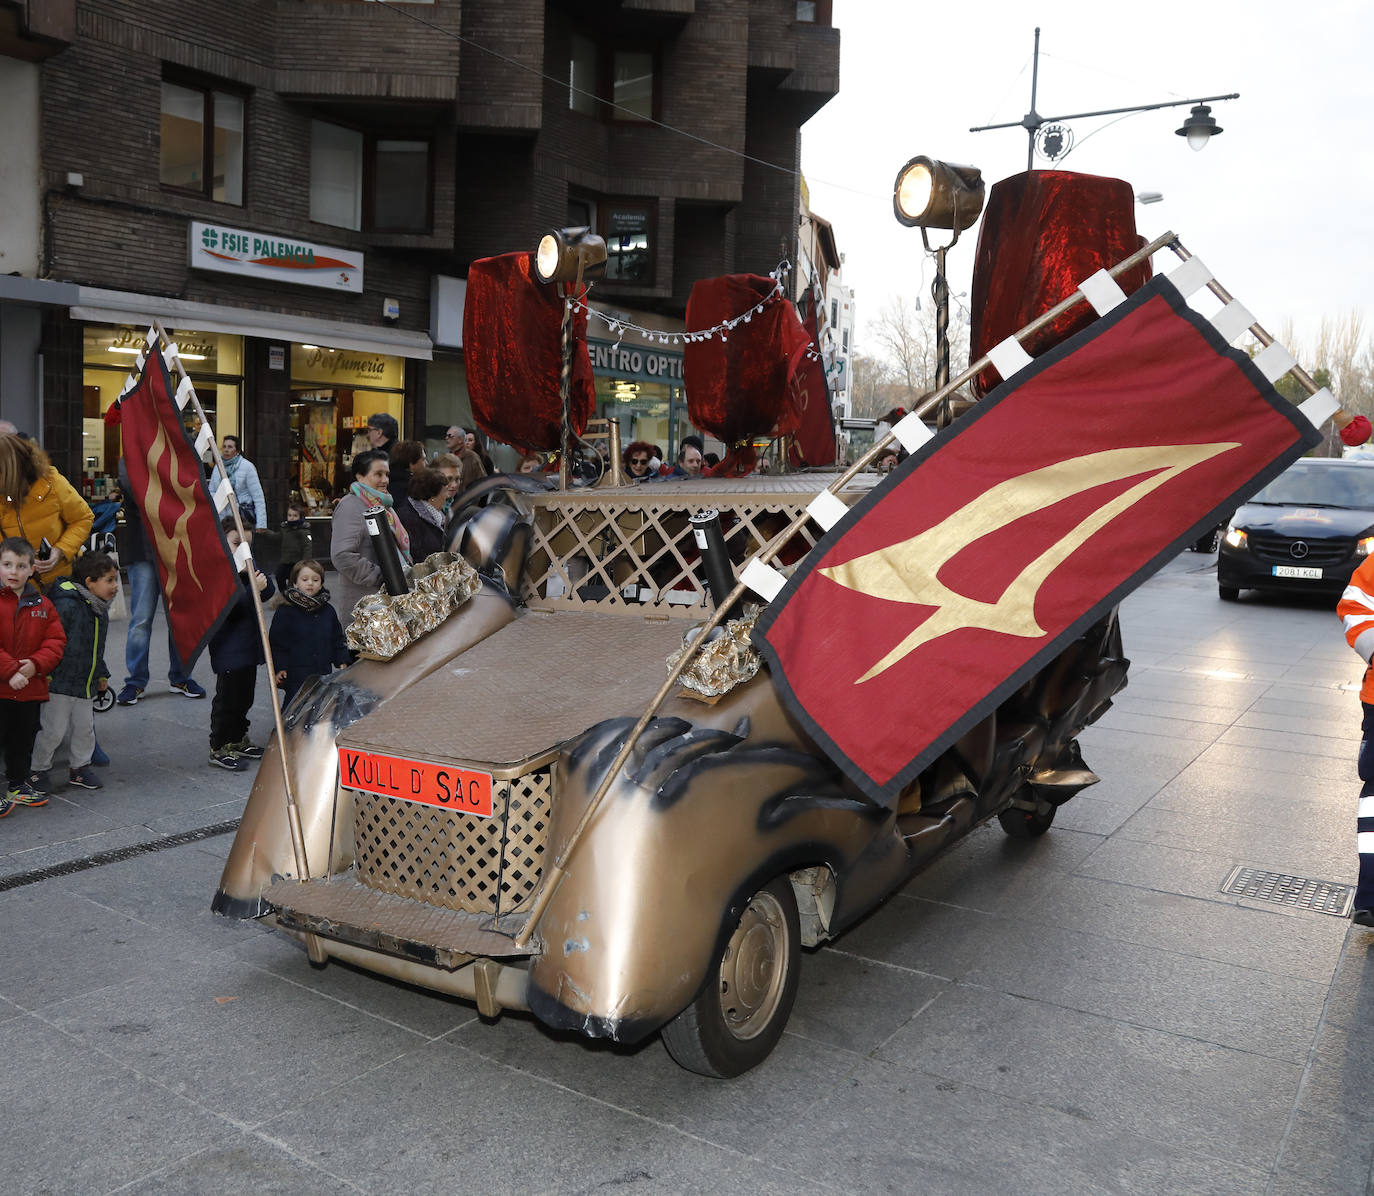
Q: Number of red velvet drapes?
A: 3